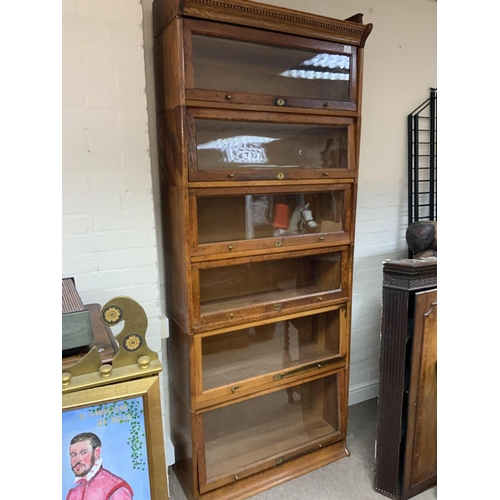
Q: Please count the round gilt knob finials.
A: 3